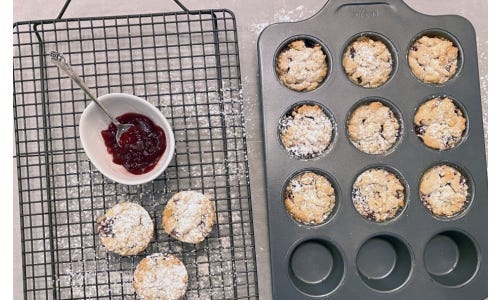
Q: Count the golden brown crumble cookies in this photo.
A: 12